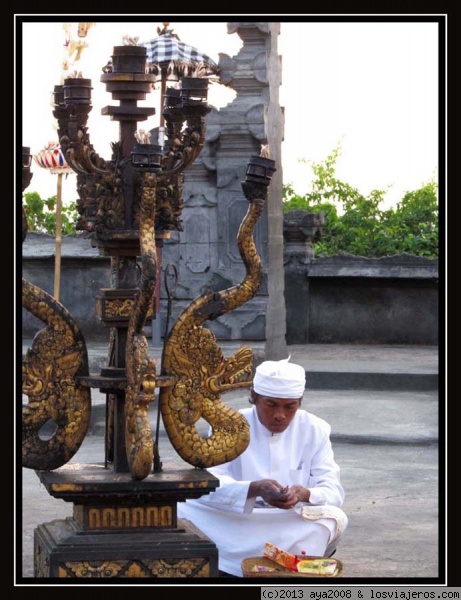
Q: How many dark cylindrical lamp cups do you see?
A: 8